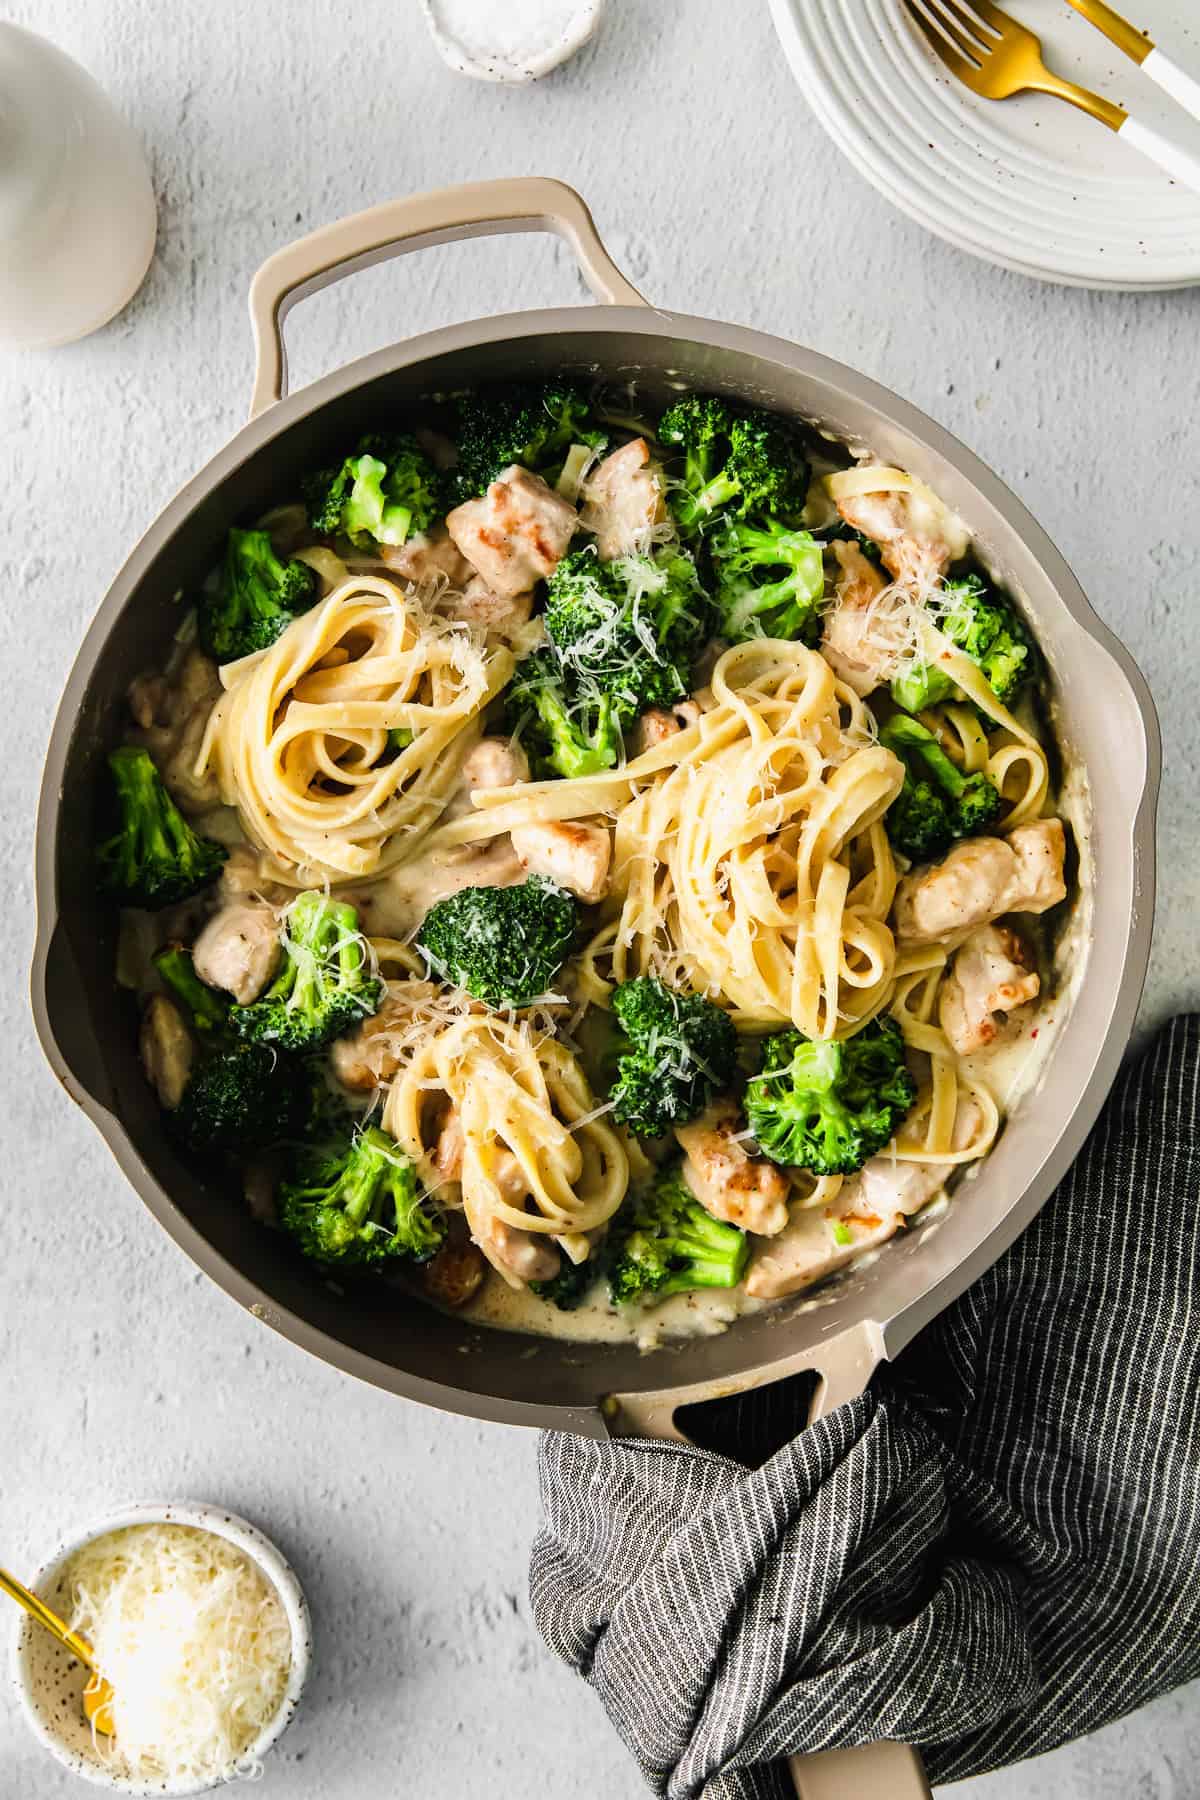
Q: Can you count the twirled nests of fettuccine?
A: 3